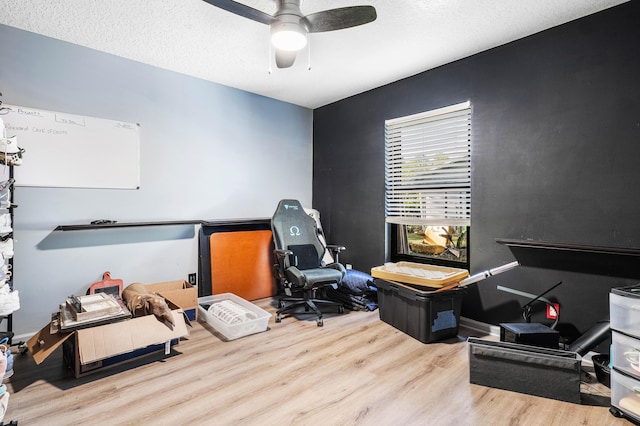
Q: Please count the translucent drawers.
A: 3